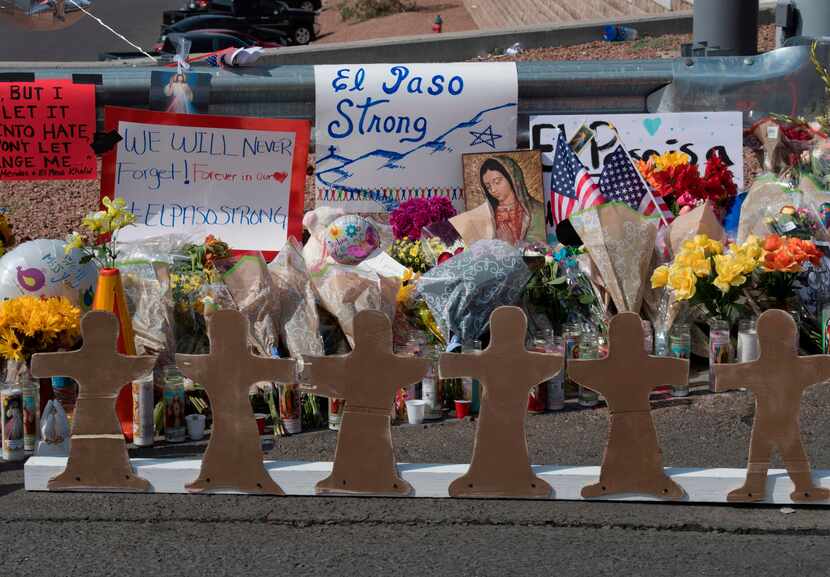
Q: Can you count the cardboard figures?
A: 6